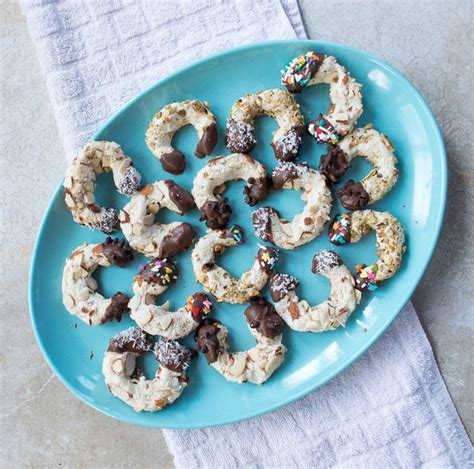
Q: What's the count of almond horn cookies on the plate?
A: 15